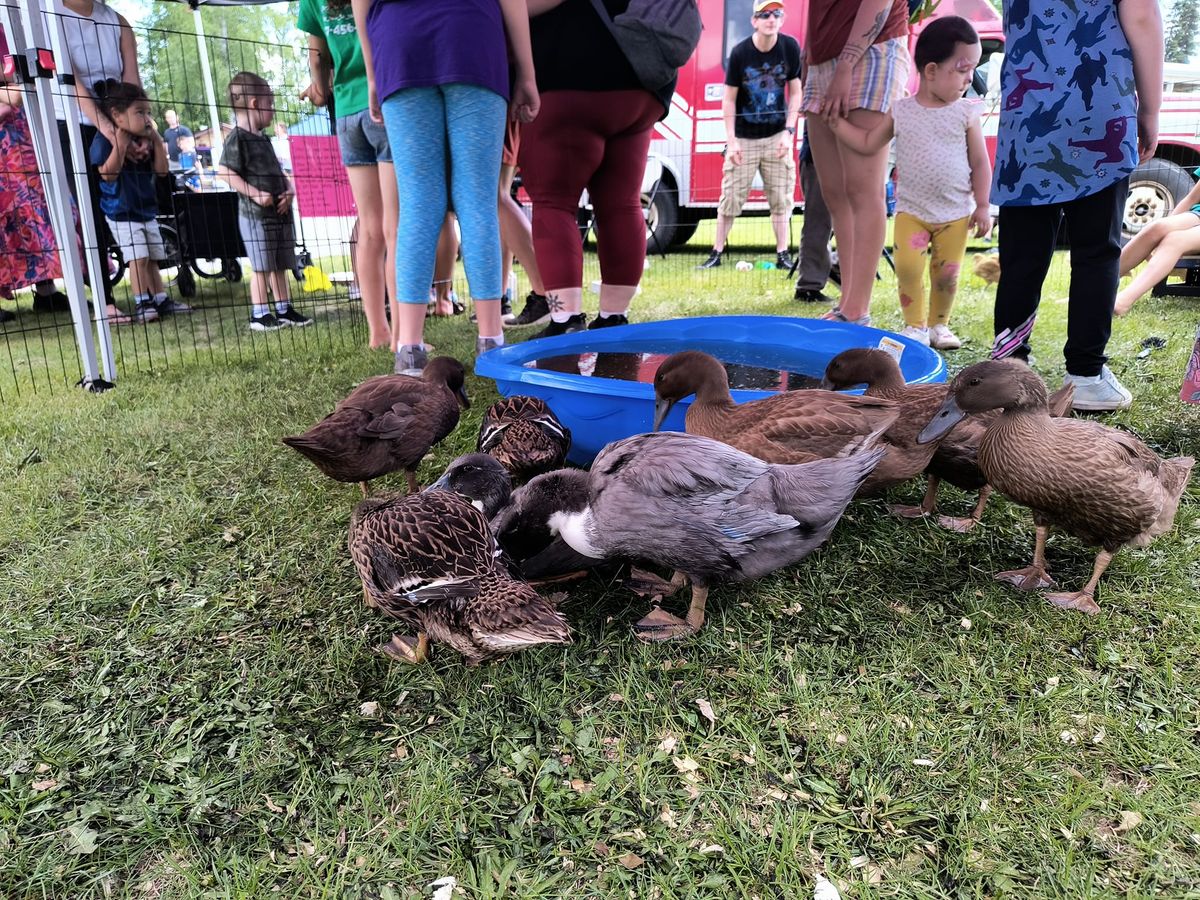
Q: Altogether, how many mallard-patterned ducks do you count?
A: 2